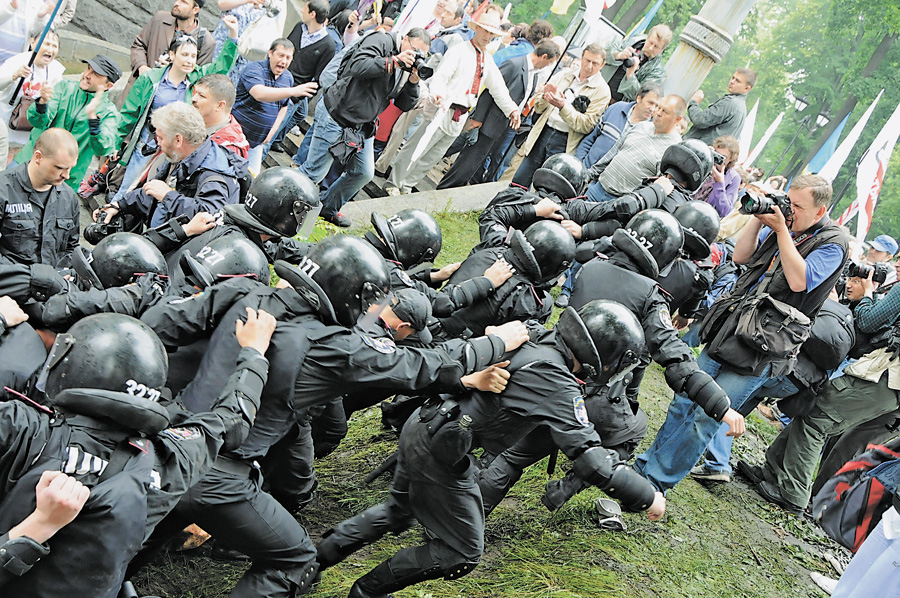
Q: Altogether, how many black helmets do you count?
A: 12